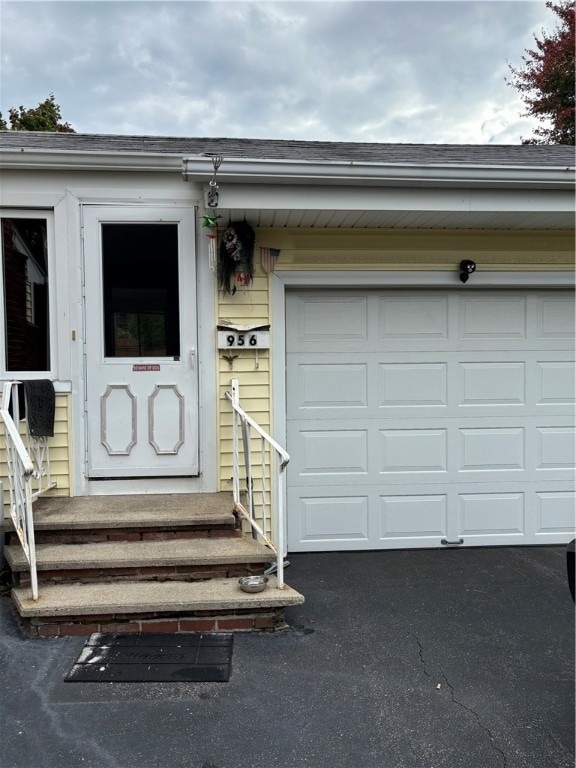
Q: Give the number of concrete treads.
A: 3